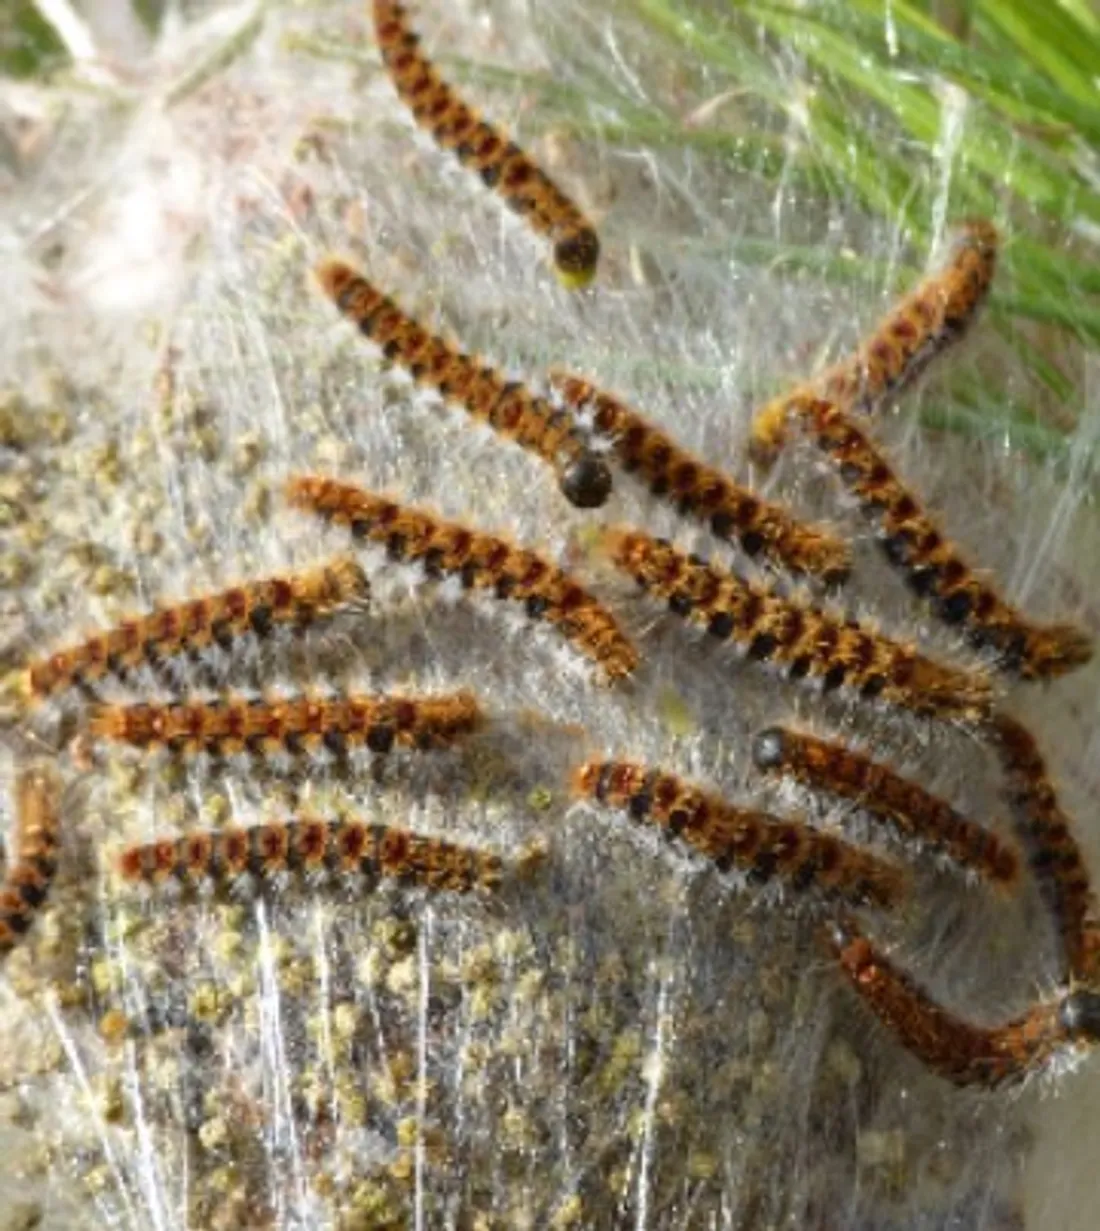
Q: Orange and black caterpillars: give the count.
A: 15